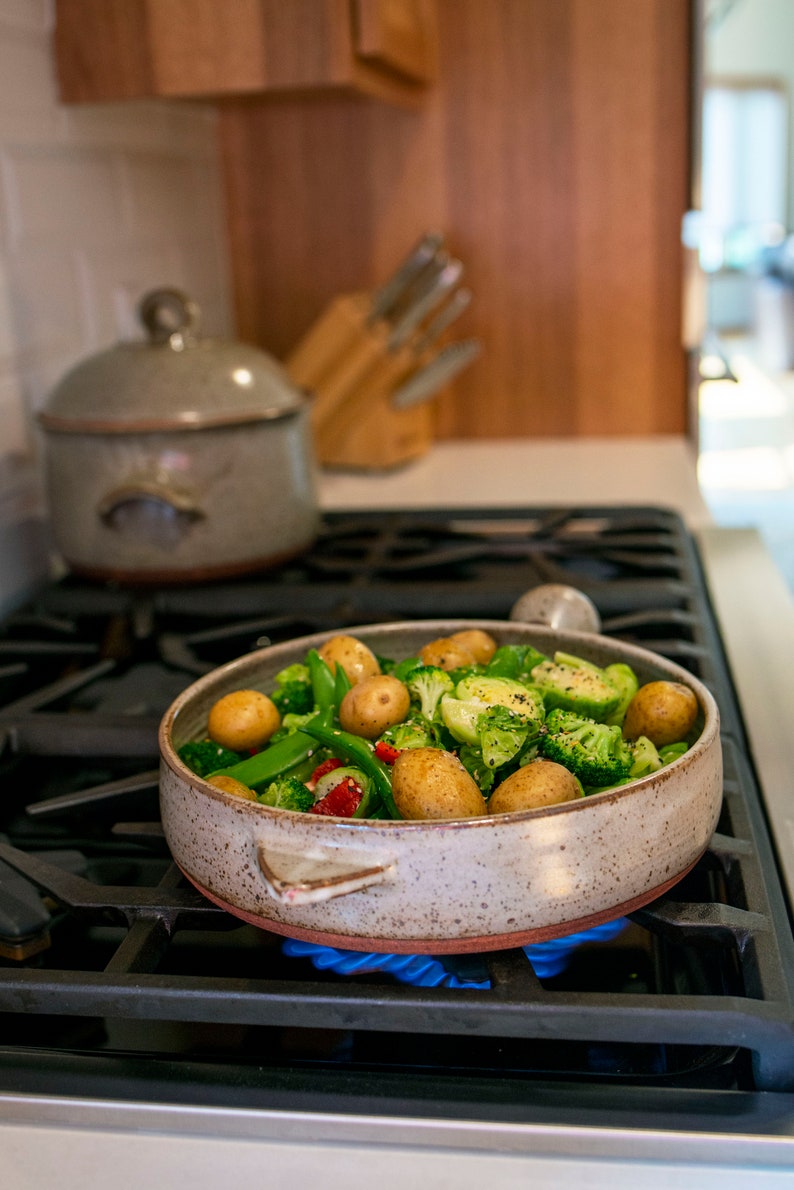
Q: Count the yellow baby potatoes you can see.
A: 9